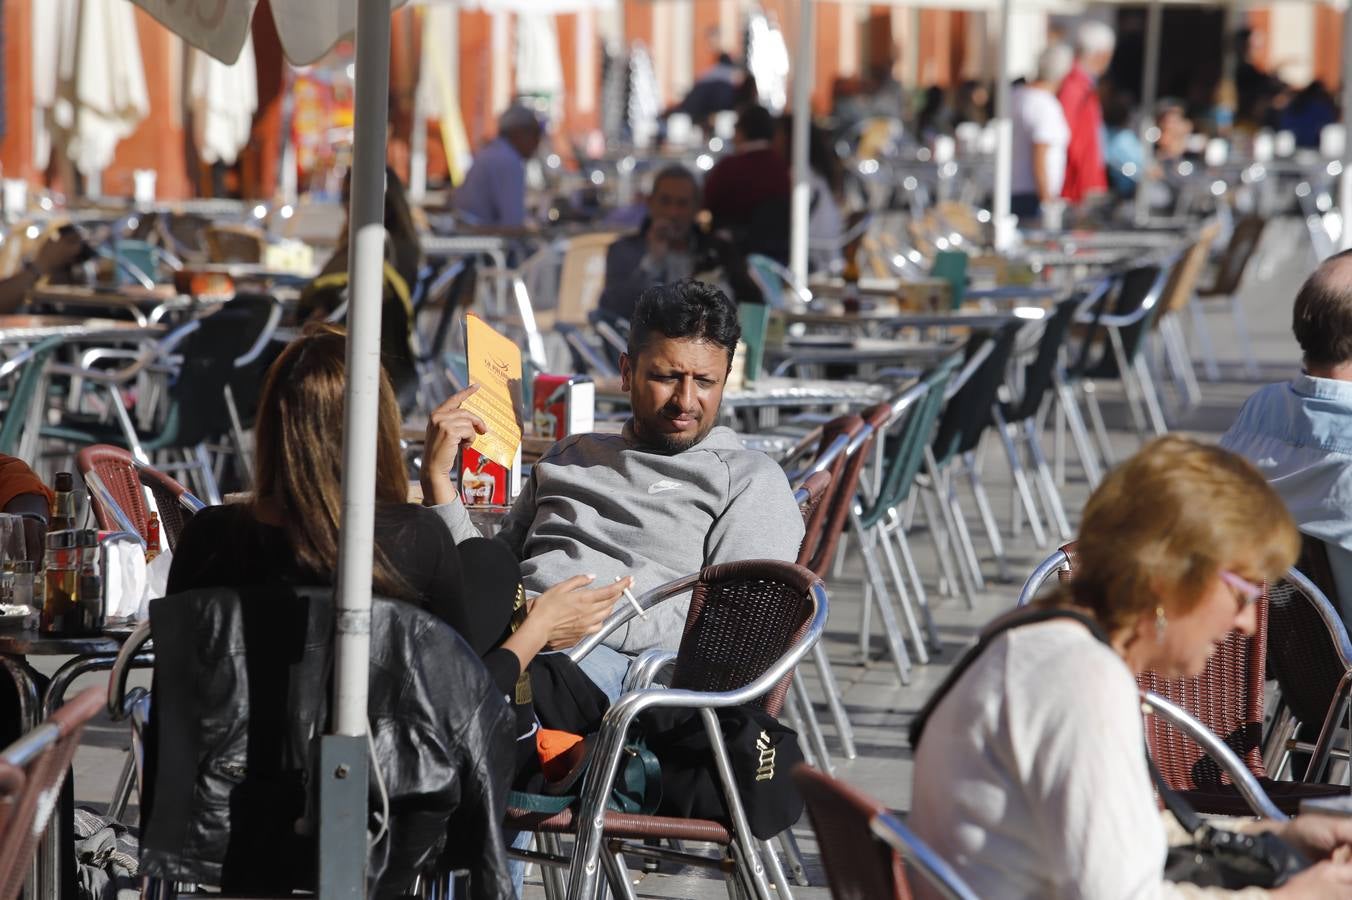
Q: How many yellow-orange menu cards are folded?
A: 1